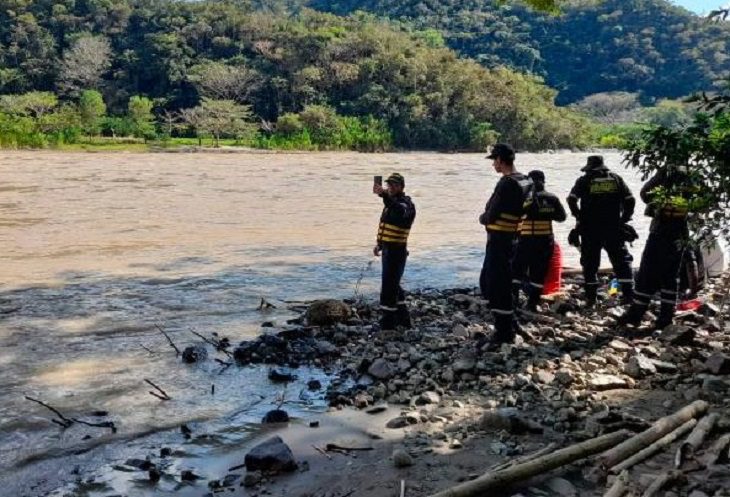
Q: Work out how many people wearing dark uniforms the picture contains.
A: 5